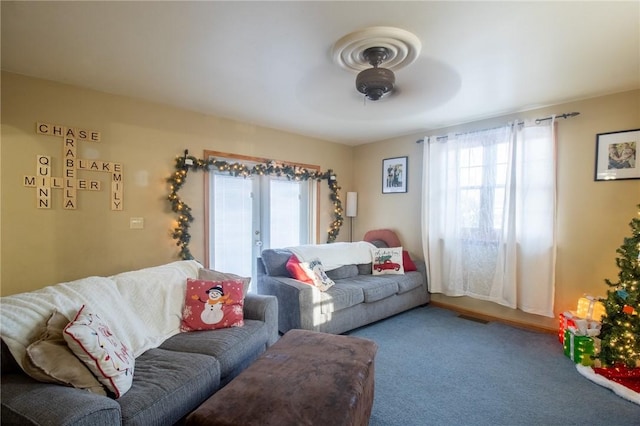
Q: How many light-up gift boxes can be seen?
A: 3